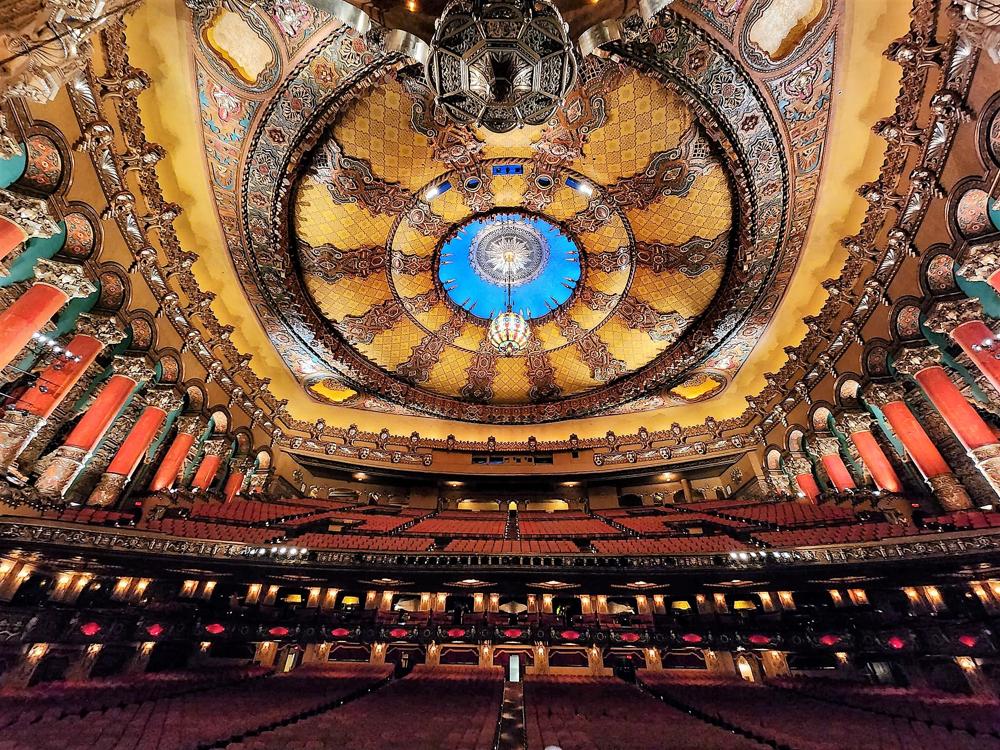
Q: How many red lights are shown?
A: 15